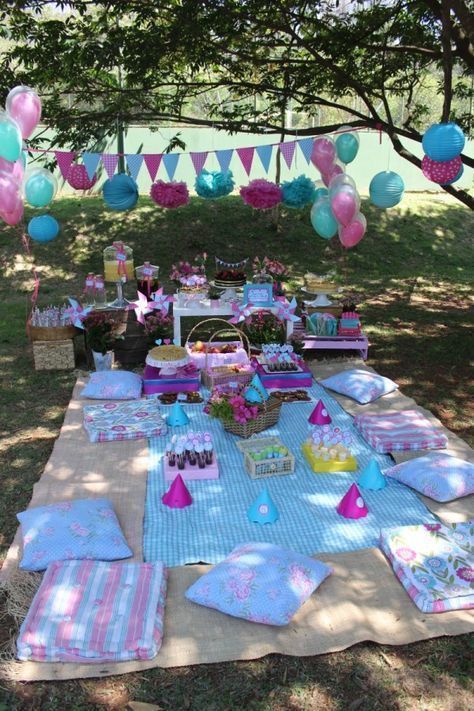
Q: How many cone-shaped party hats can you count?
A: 7